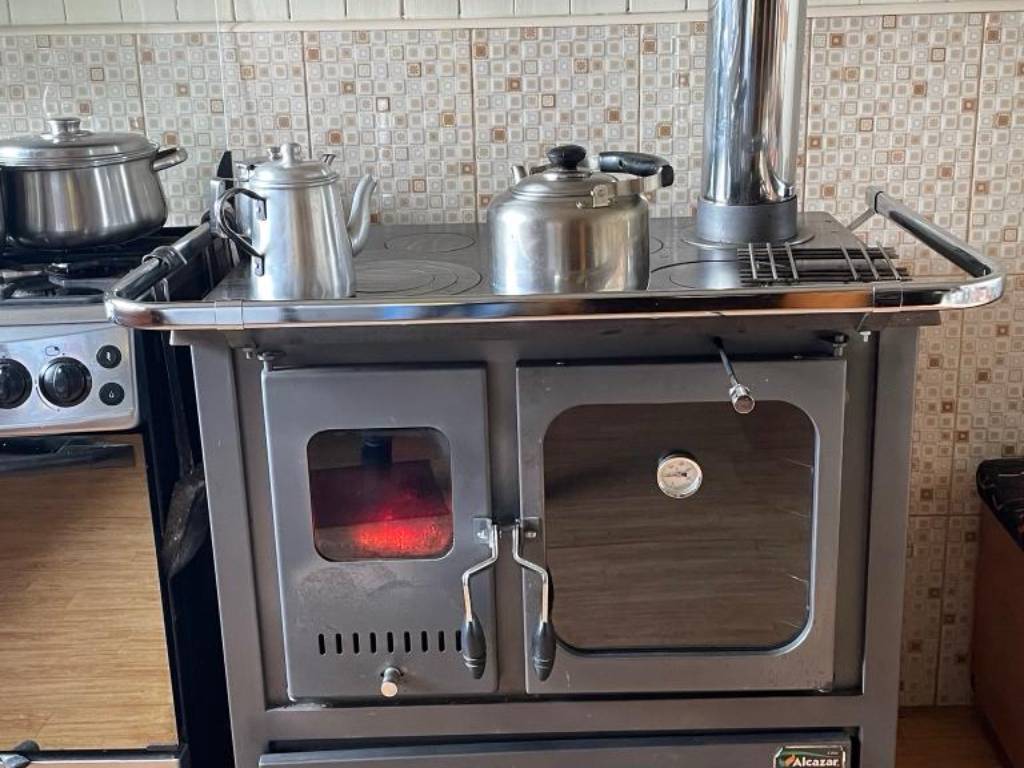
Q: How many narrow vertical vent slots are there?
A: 9